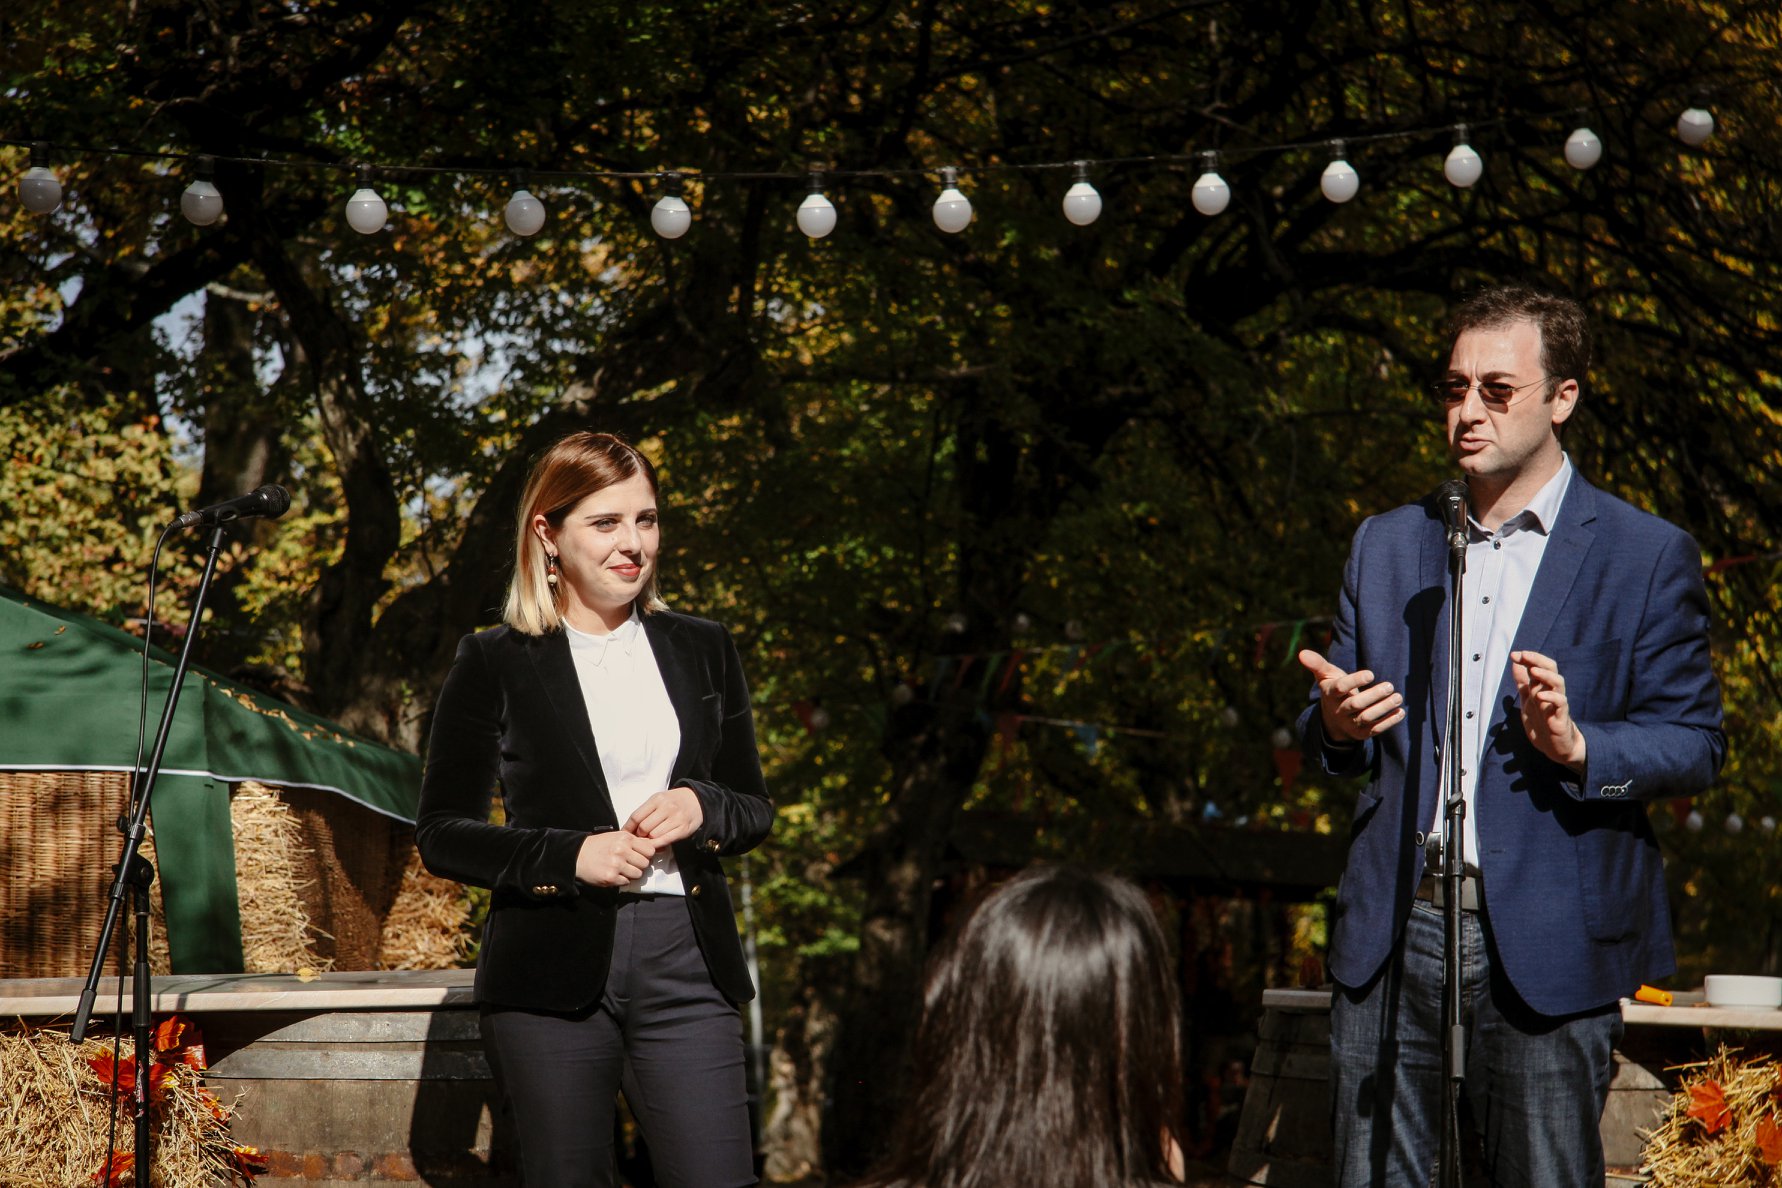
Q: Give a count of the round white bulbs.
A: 13